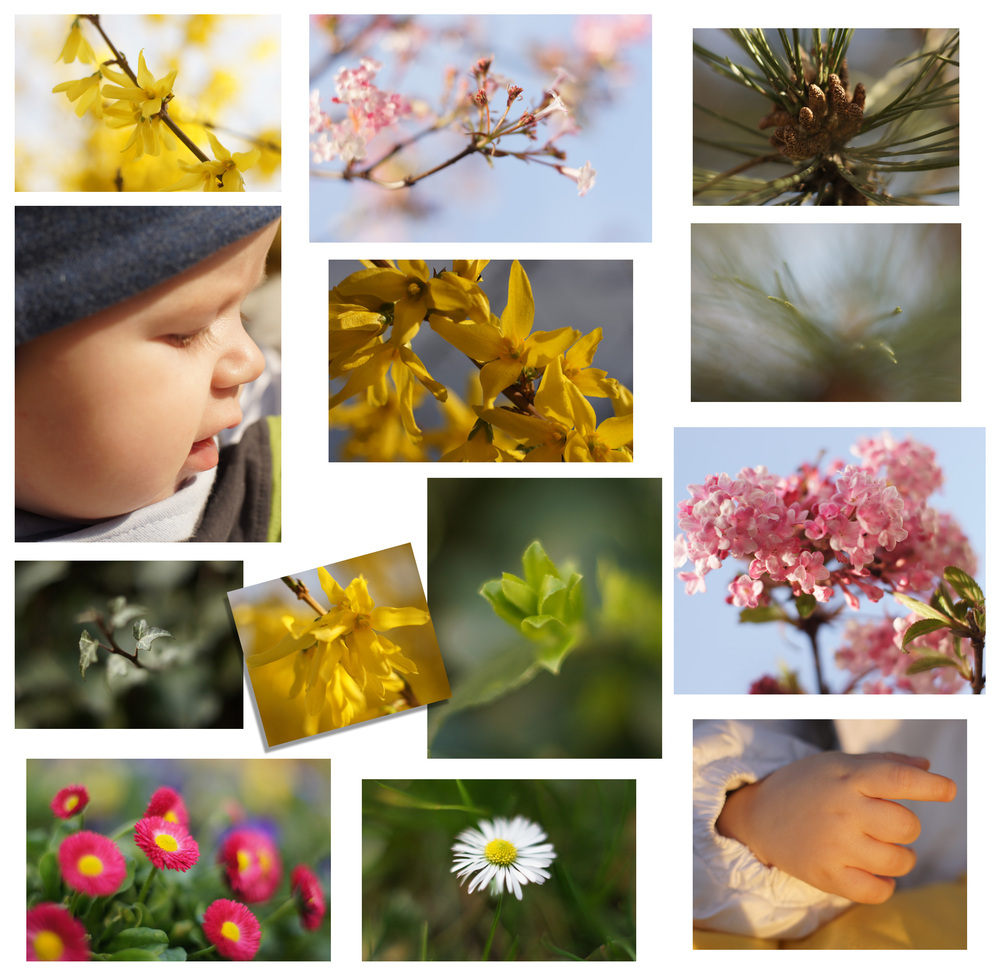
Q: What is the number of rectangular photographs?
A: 13